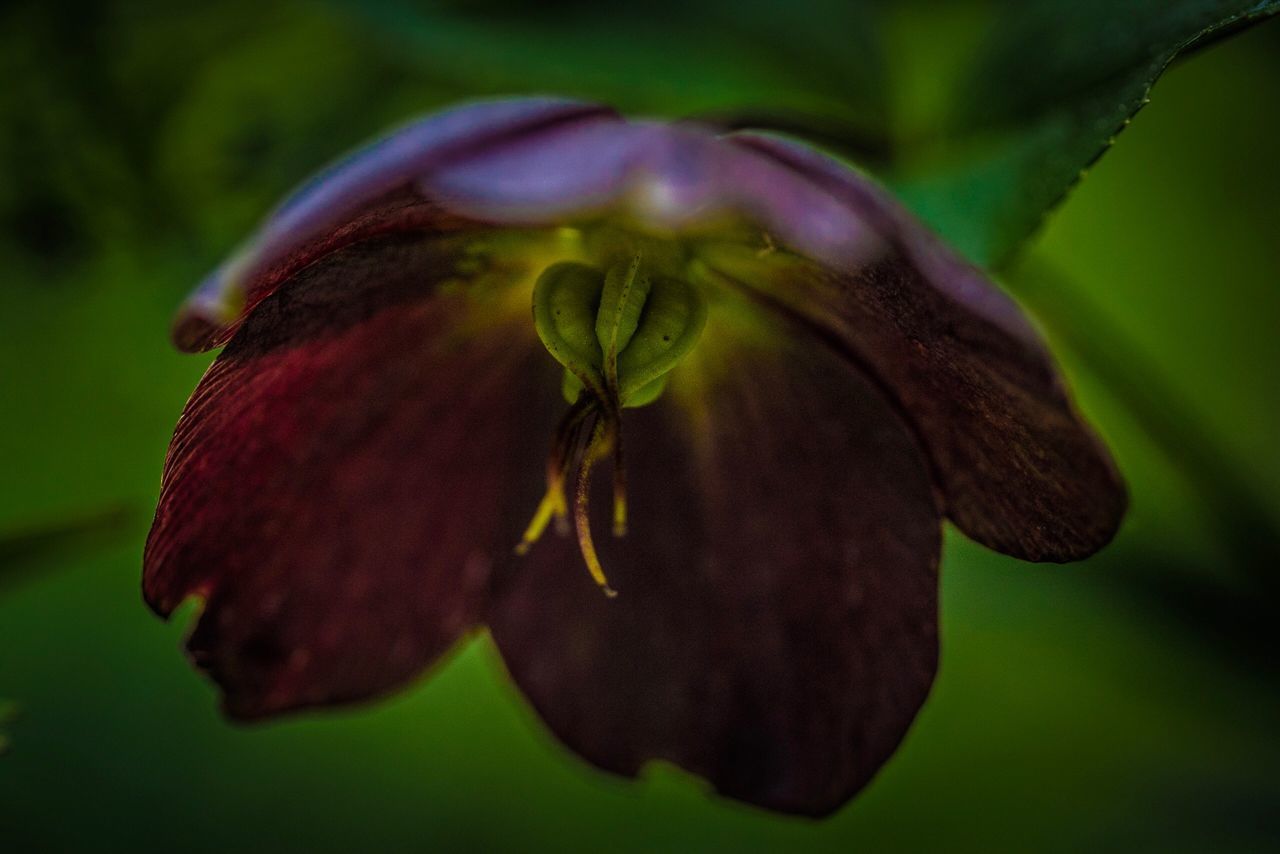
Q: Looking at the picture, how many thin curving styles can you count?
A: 4